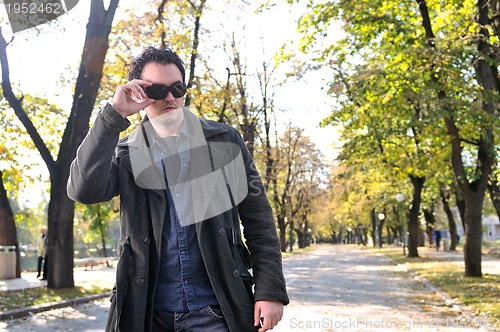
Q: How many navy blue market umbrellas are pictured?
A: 0